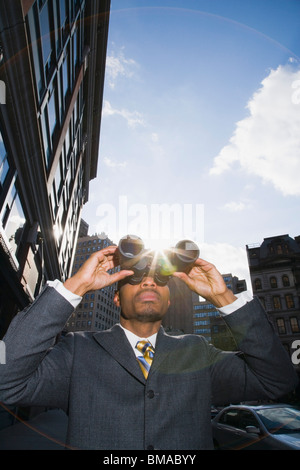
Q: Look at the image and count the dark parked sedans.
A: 1